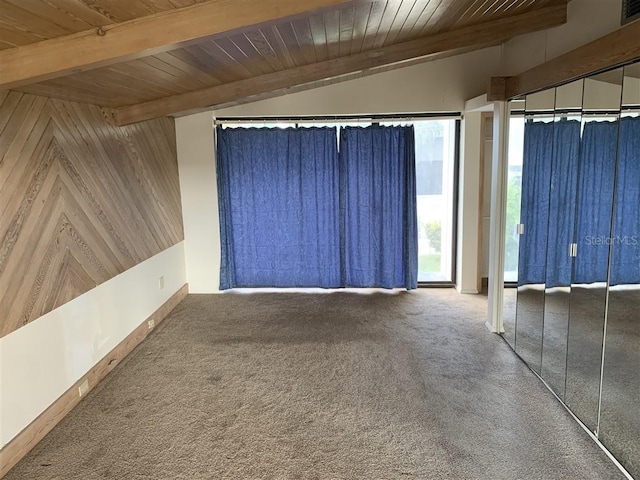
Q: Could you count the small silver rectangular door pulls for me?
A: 2